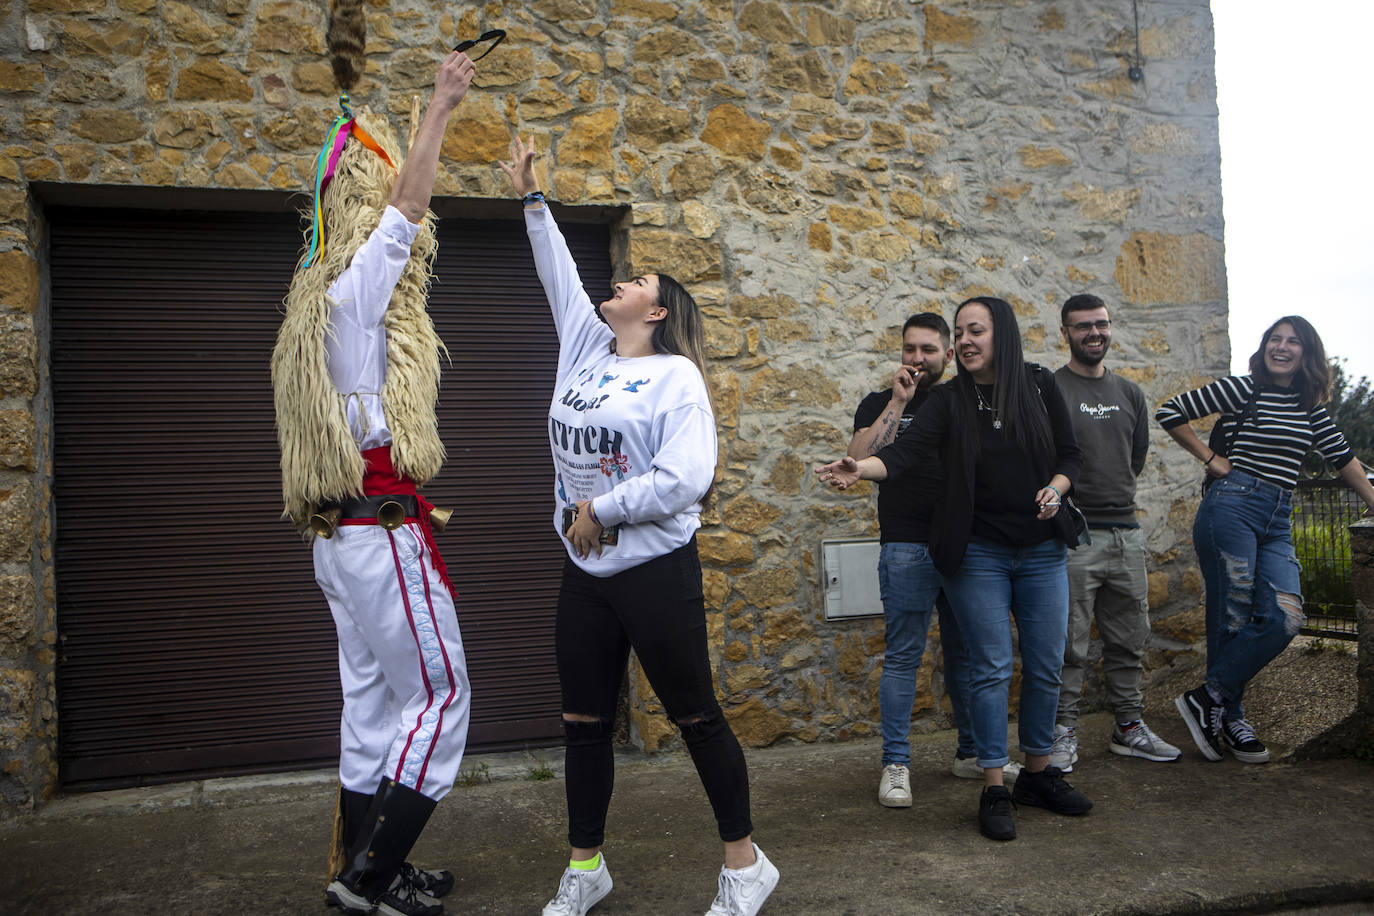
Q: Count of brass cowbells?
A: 3